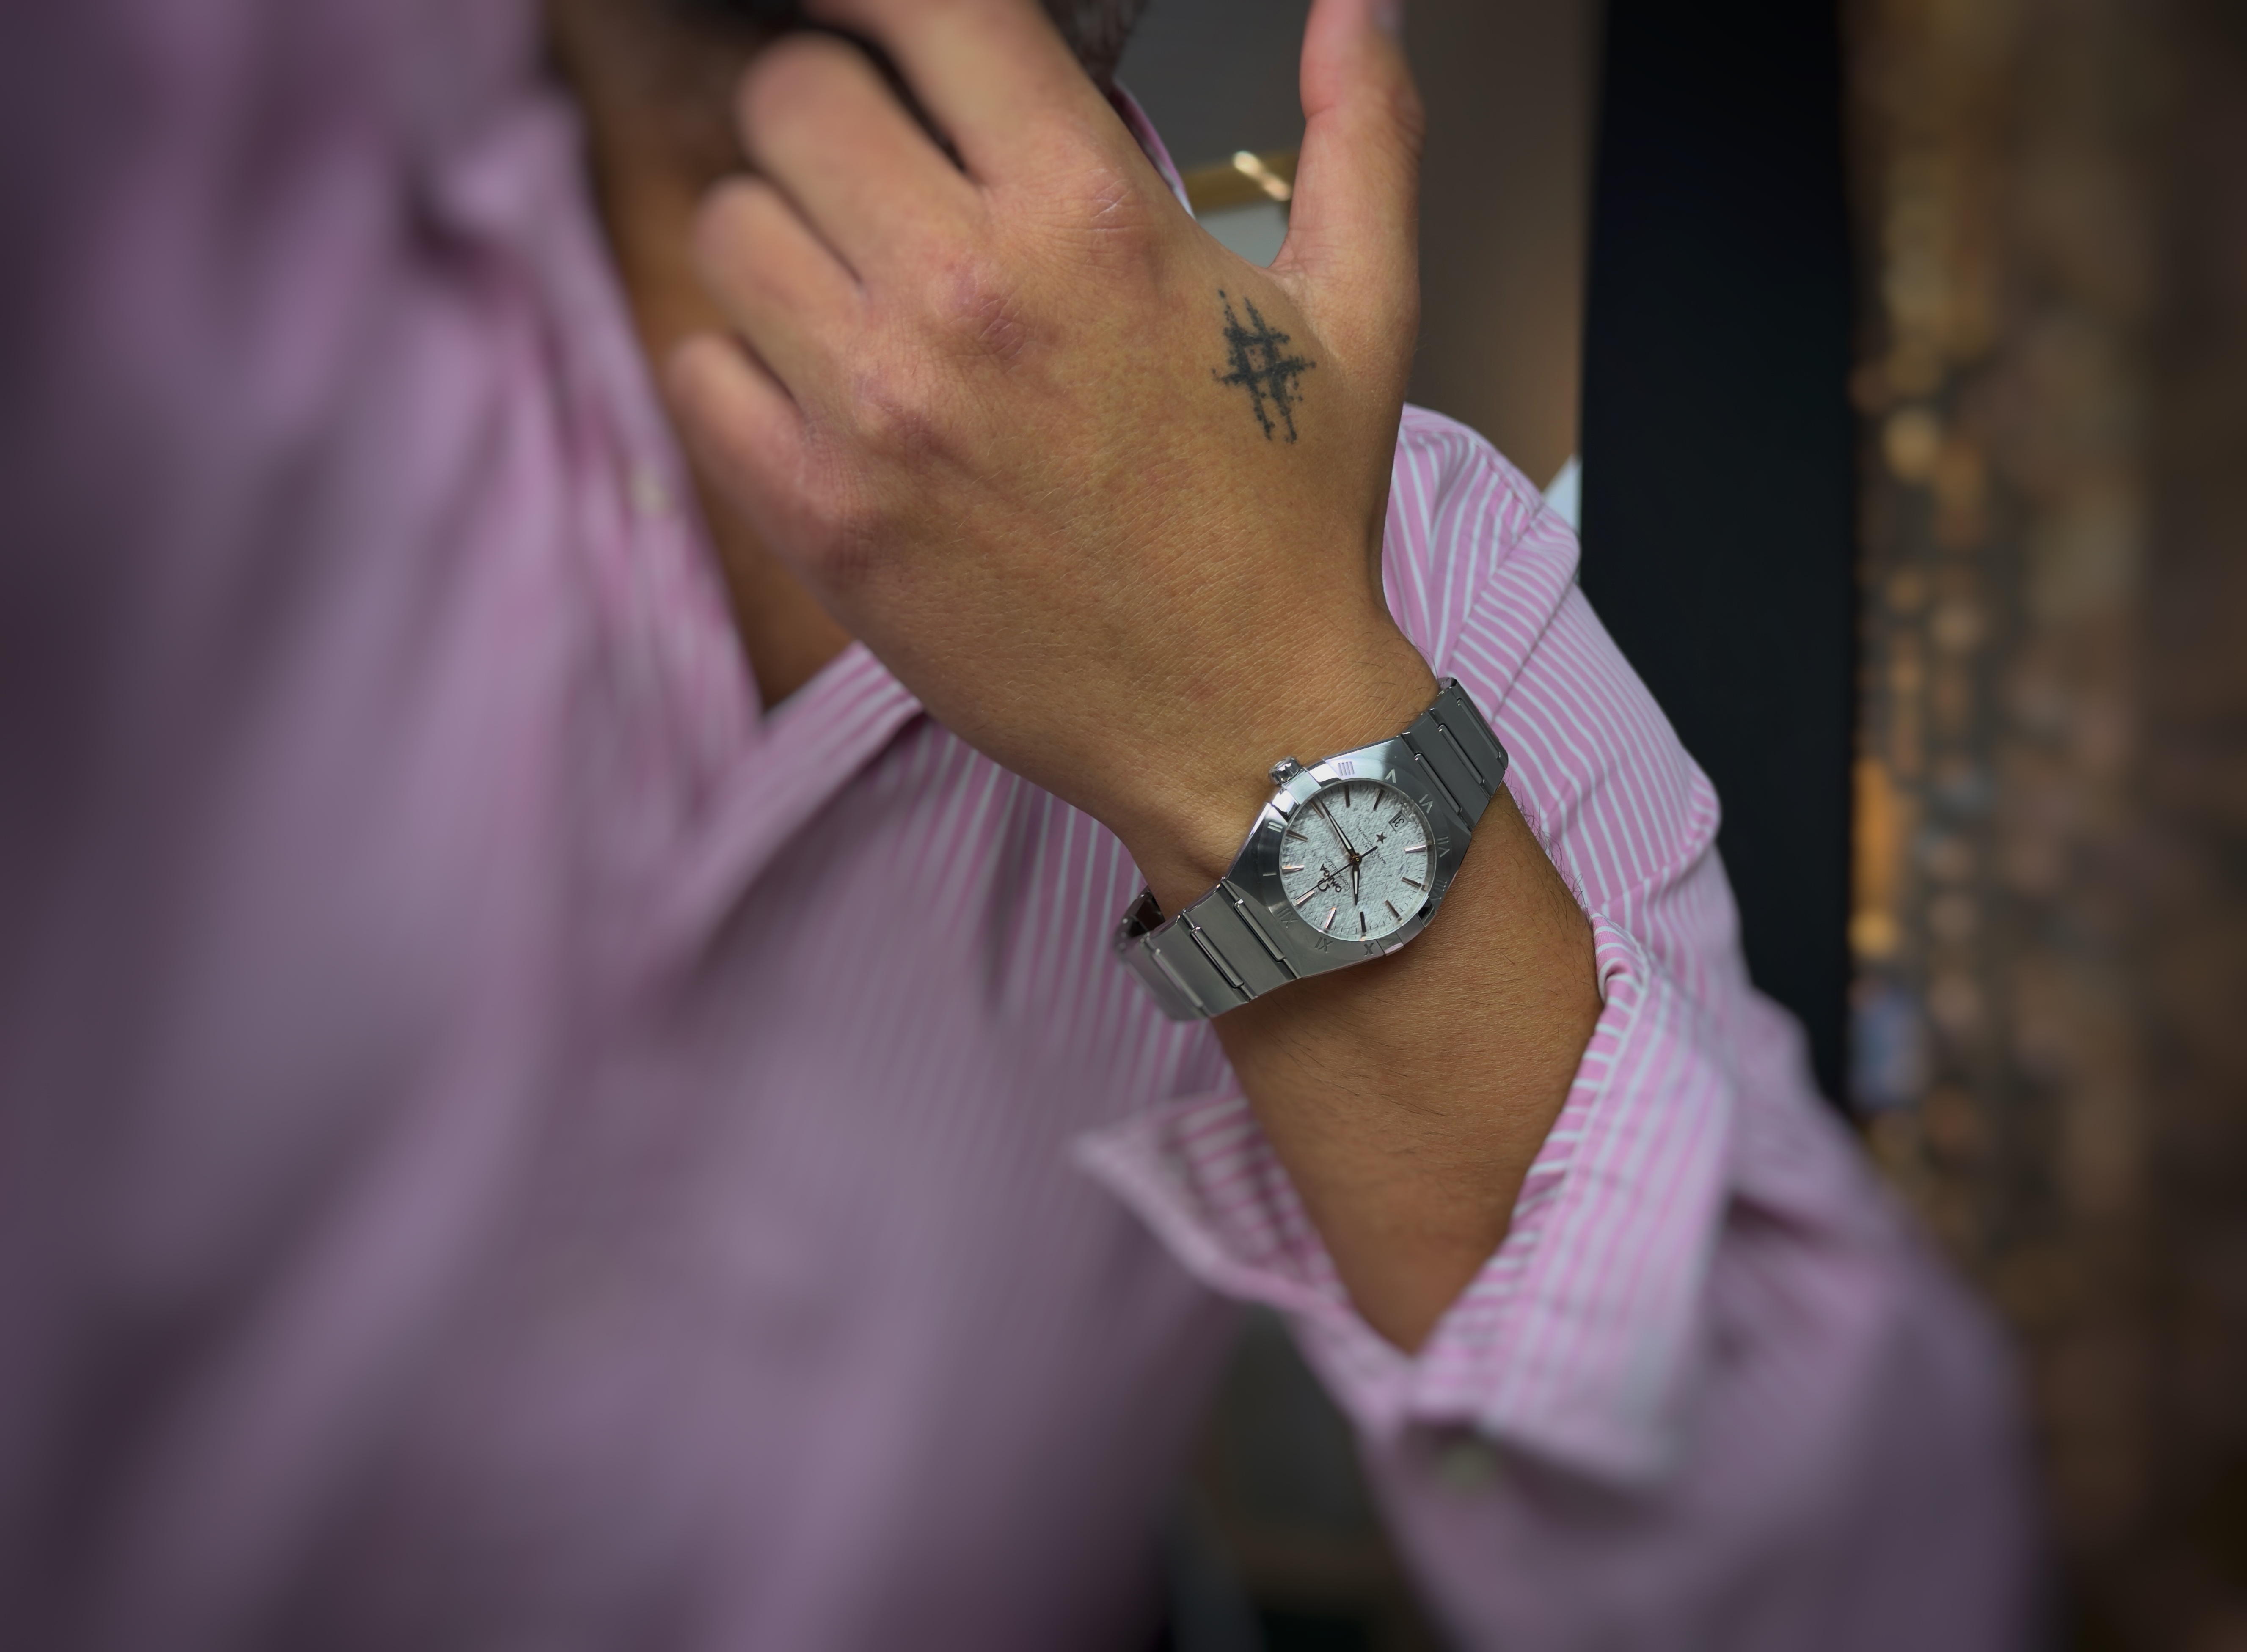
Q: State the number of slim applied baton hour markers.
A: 11